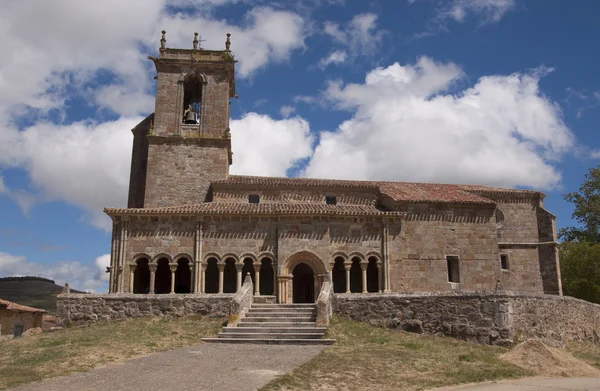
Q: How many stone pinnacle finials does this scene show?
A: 3